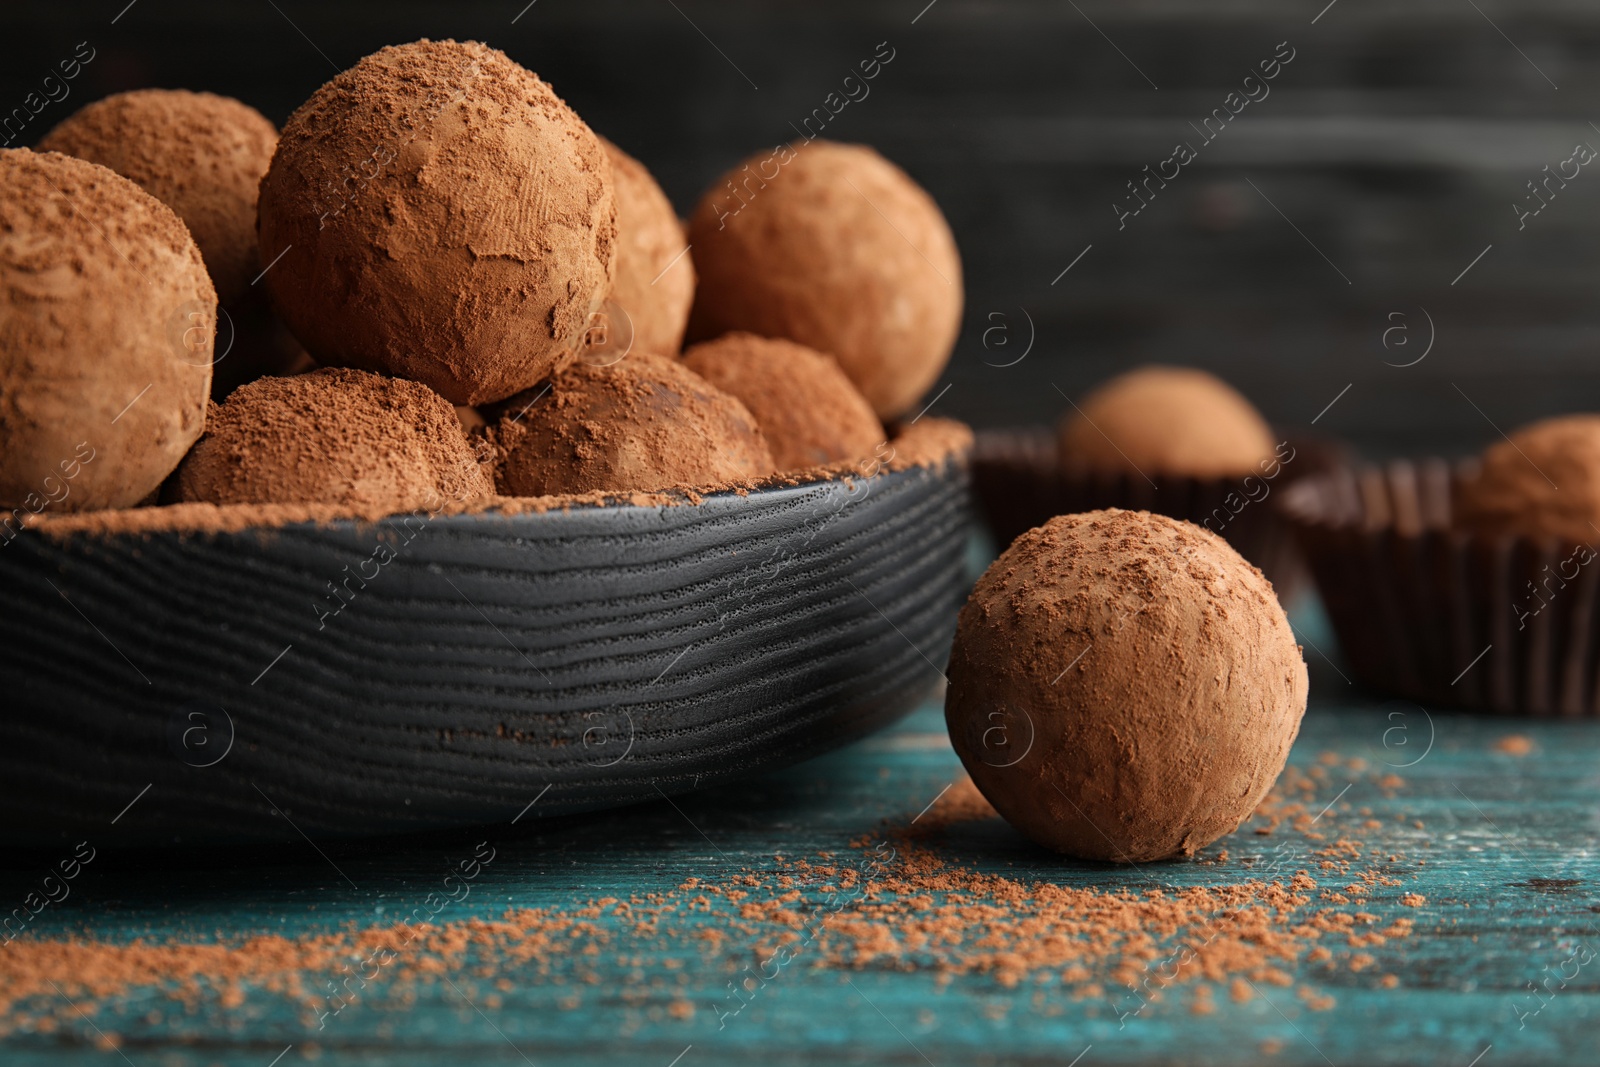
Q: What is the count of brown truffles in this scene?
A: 11